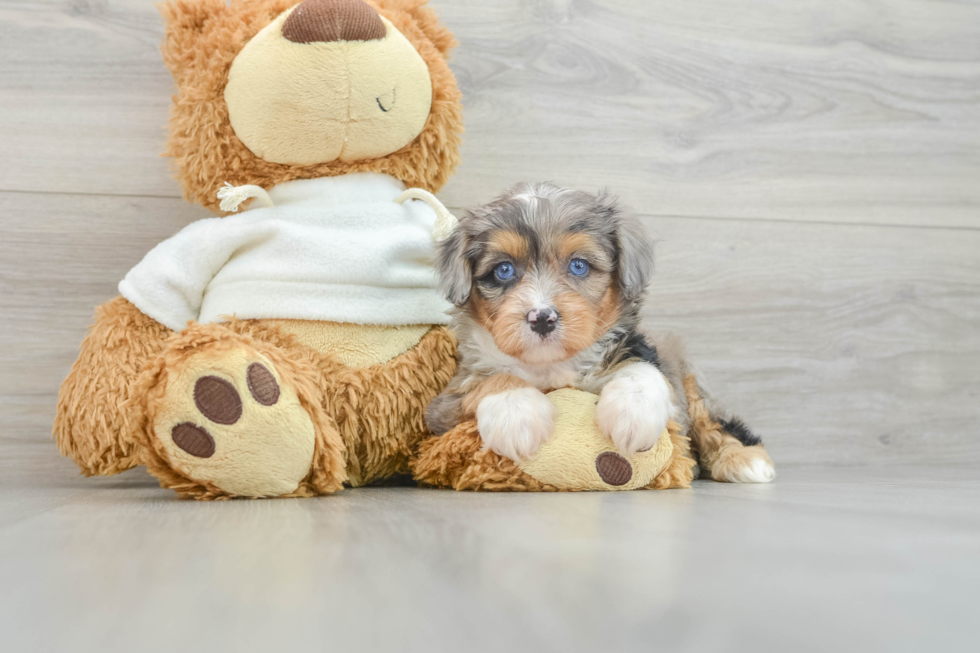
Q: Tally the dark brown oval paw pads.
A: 4